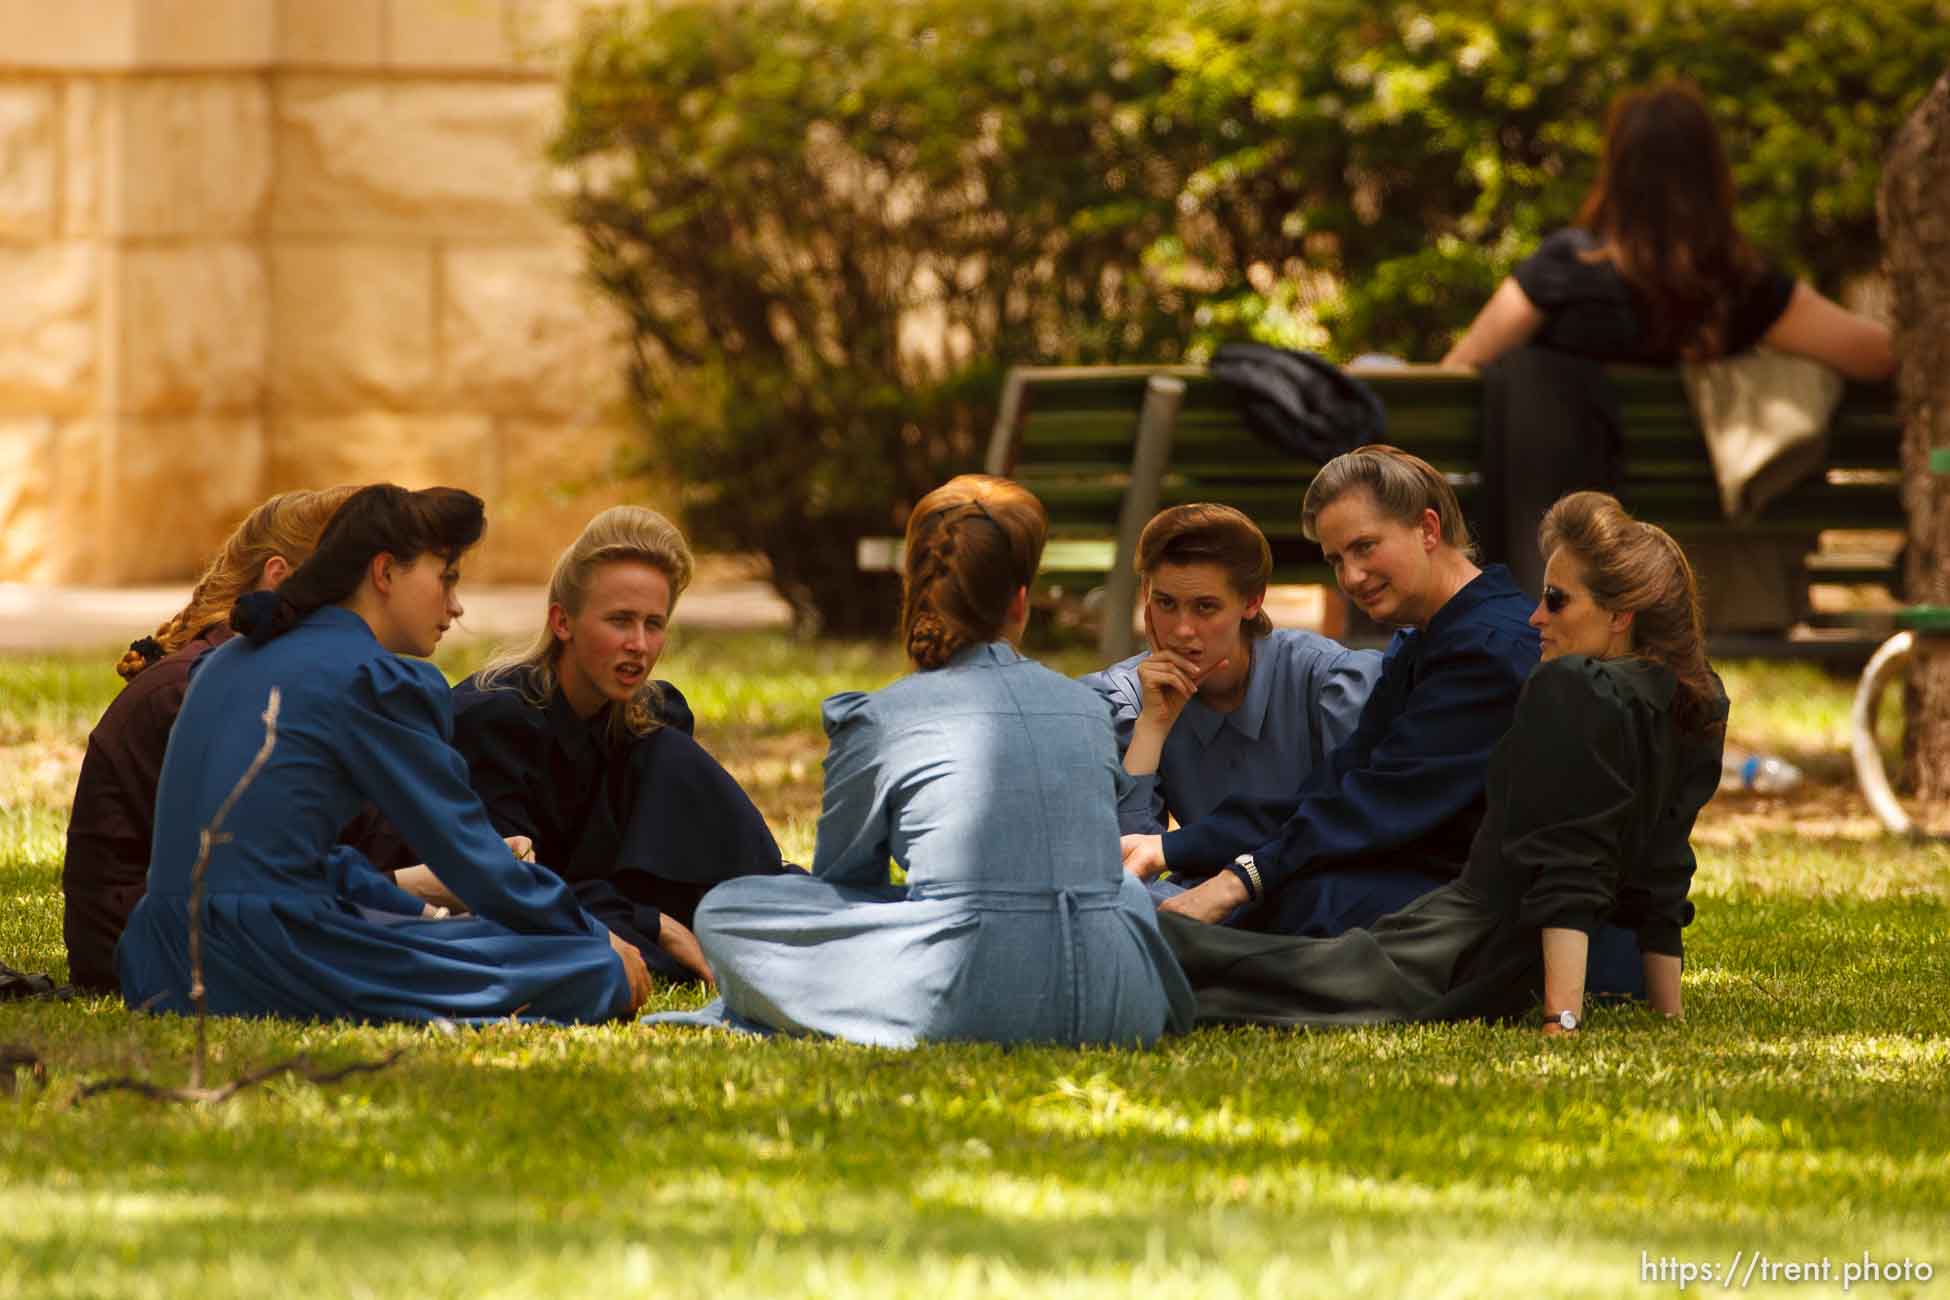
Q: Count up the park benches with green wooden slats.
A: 1